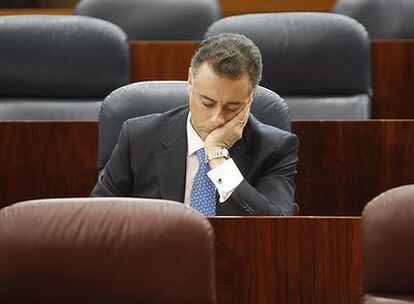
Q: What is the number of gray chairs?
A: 5